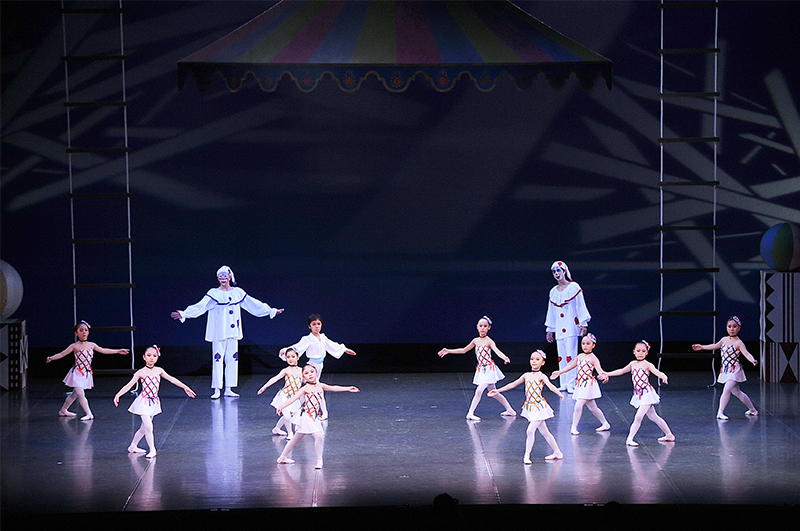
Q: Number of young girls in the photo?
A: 9